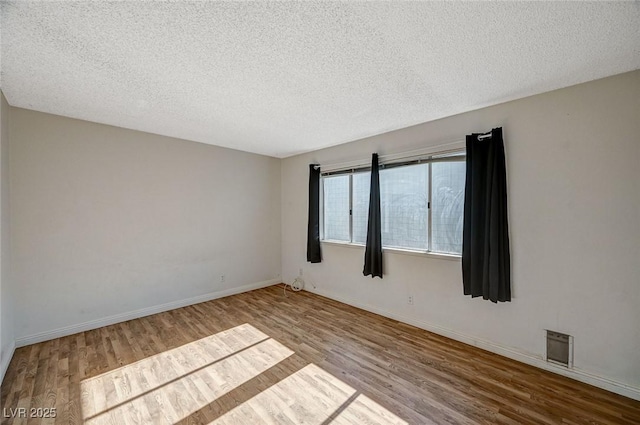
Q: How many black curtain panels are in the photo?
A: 3